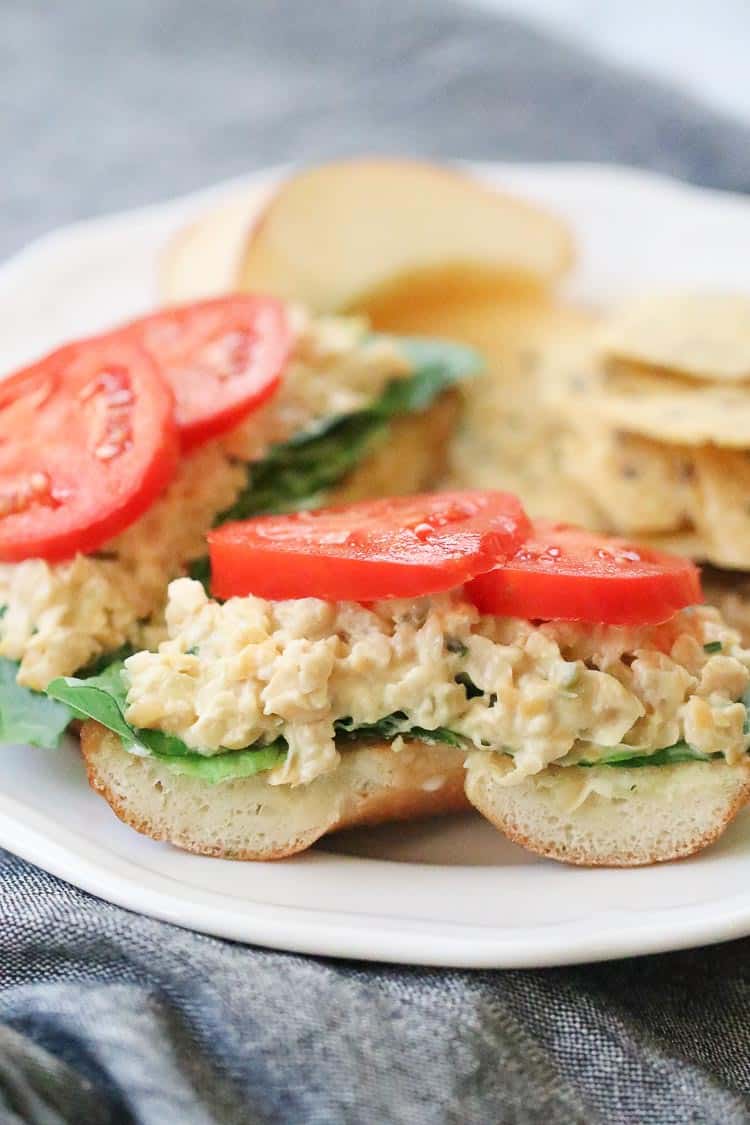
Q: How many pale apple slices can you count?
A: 2